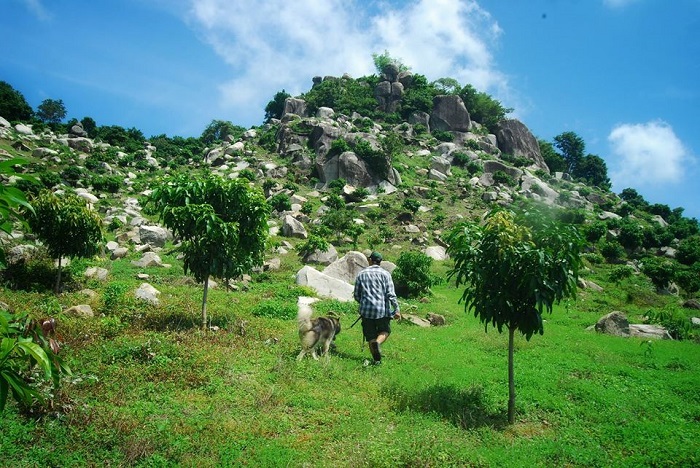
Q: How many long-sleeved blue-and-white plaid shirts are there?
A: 1